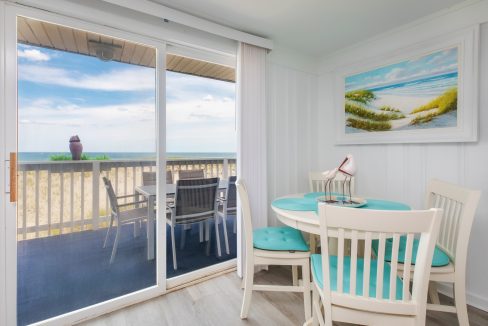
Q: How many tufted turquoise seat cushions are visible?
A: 3